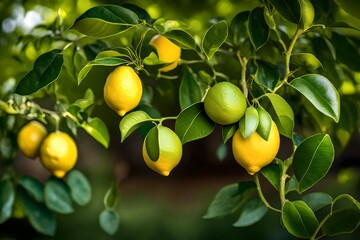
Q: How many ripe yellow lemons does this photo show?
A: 5